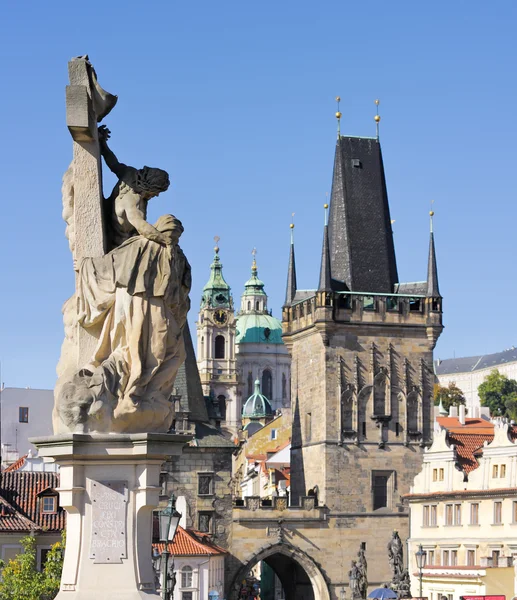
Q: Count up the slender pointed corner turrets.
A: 3